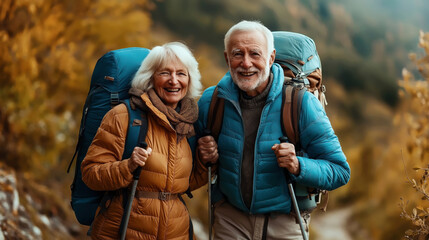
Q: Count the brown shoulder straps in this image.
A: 2